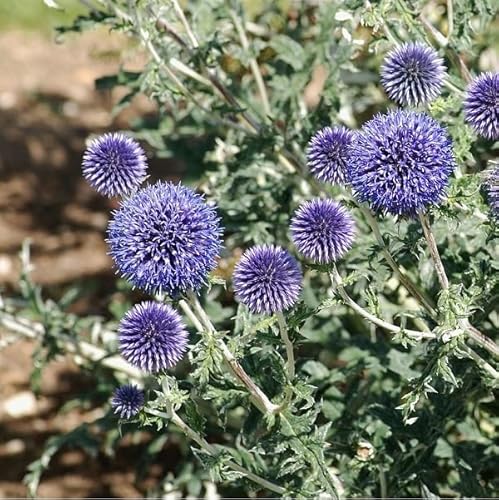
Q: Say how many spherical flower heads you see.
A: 11